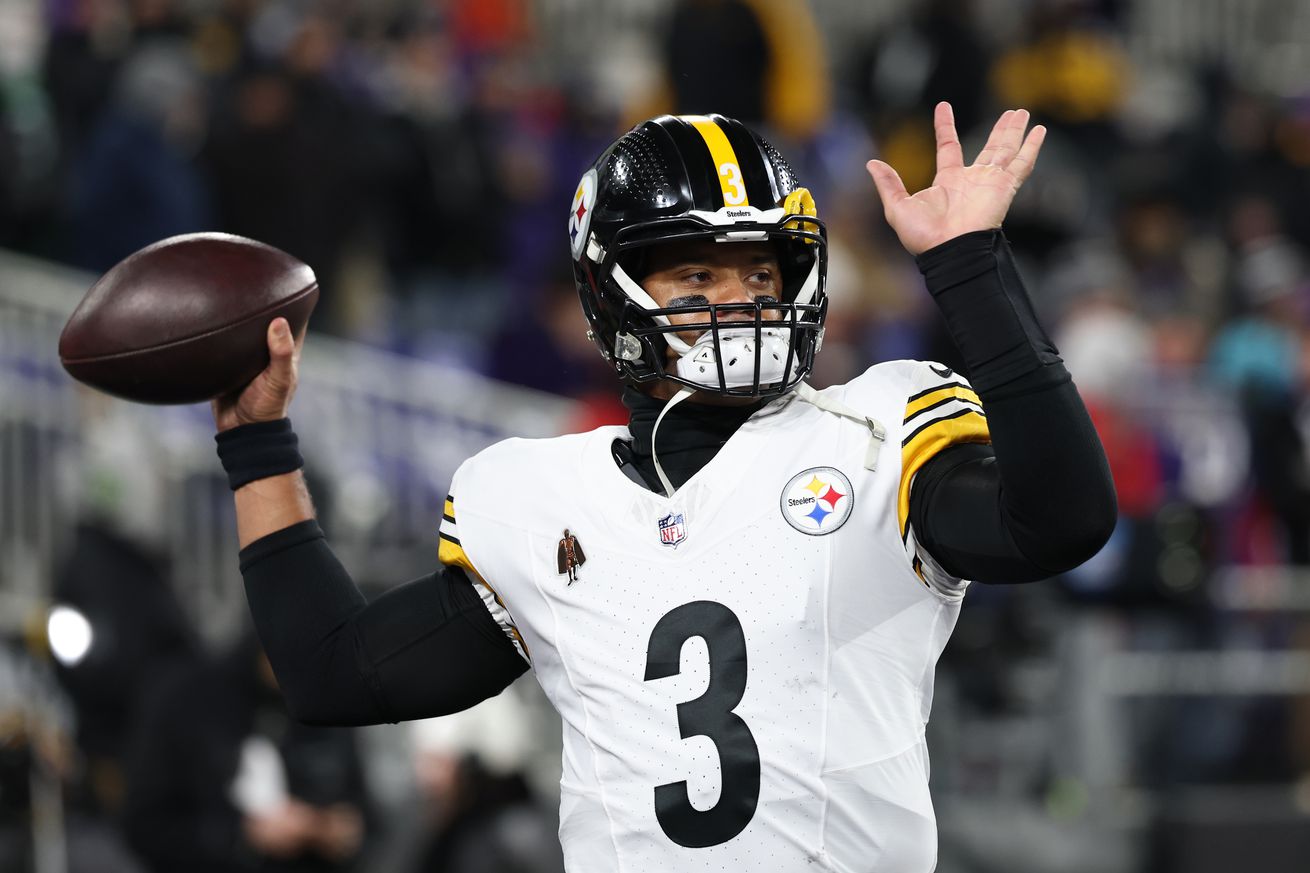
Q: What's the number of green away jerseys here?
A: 0